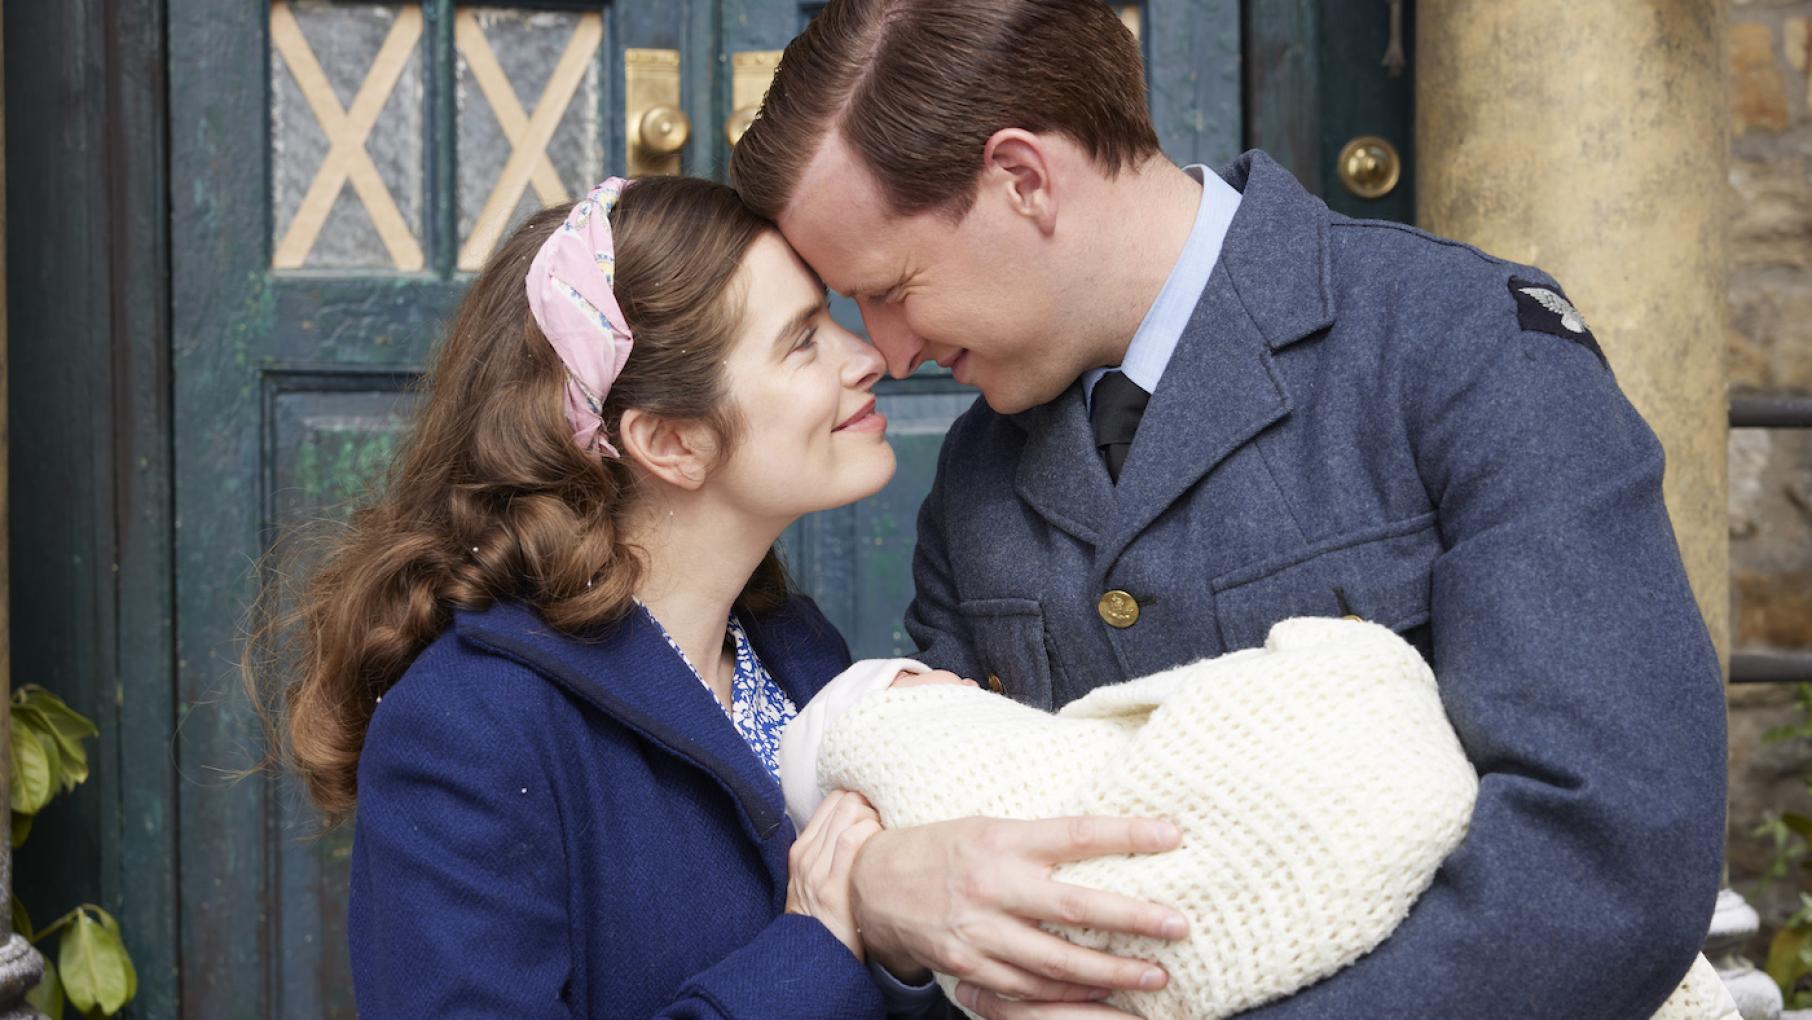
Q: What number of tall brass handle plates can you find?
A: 2